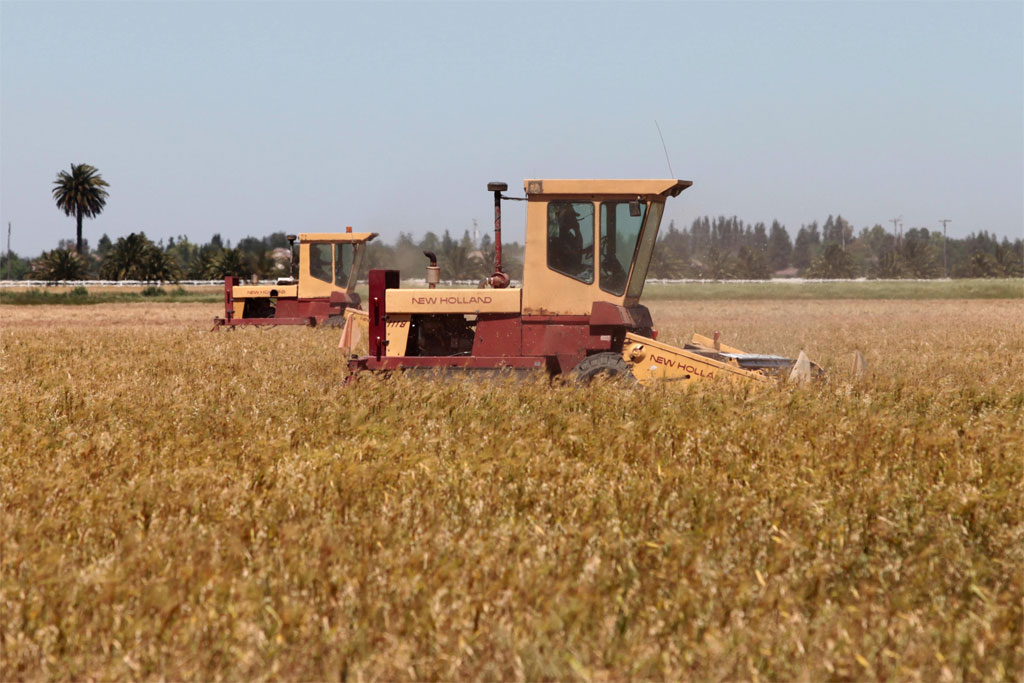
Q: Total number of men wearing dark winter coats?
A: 0